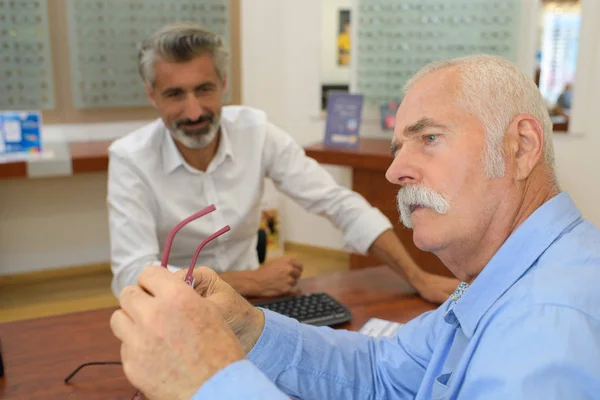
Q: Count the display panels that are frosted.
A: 3